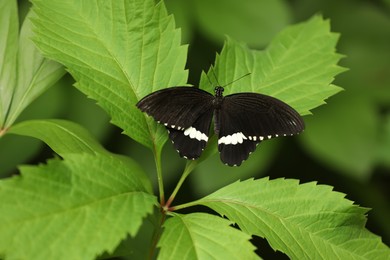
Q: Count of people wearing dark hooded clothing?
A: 0